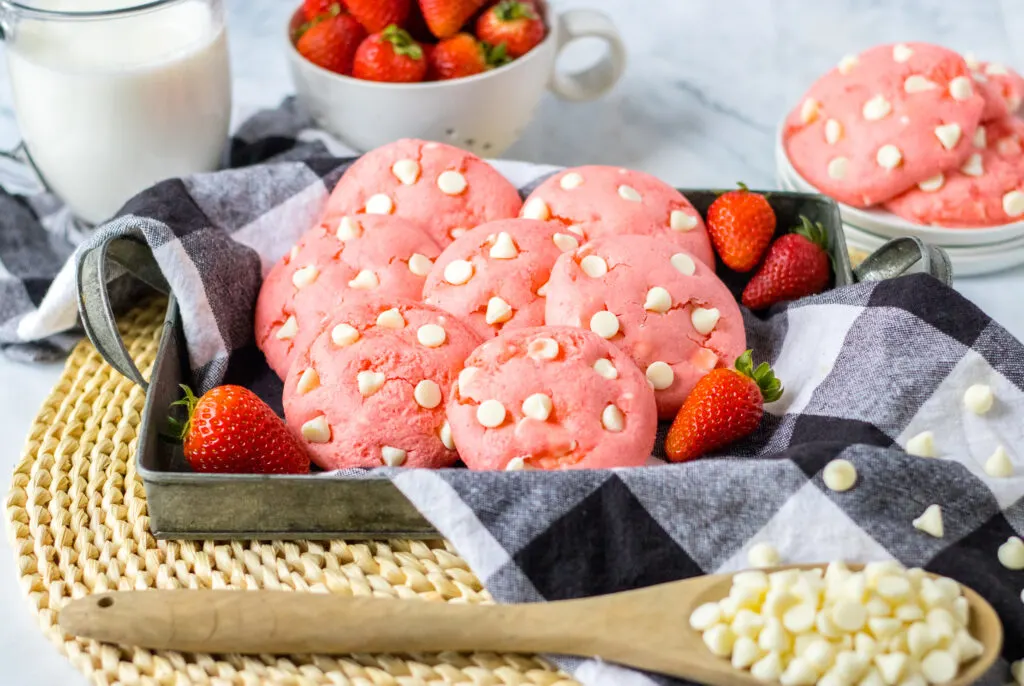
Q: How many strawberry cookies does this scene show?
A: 10